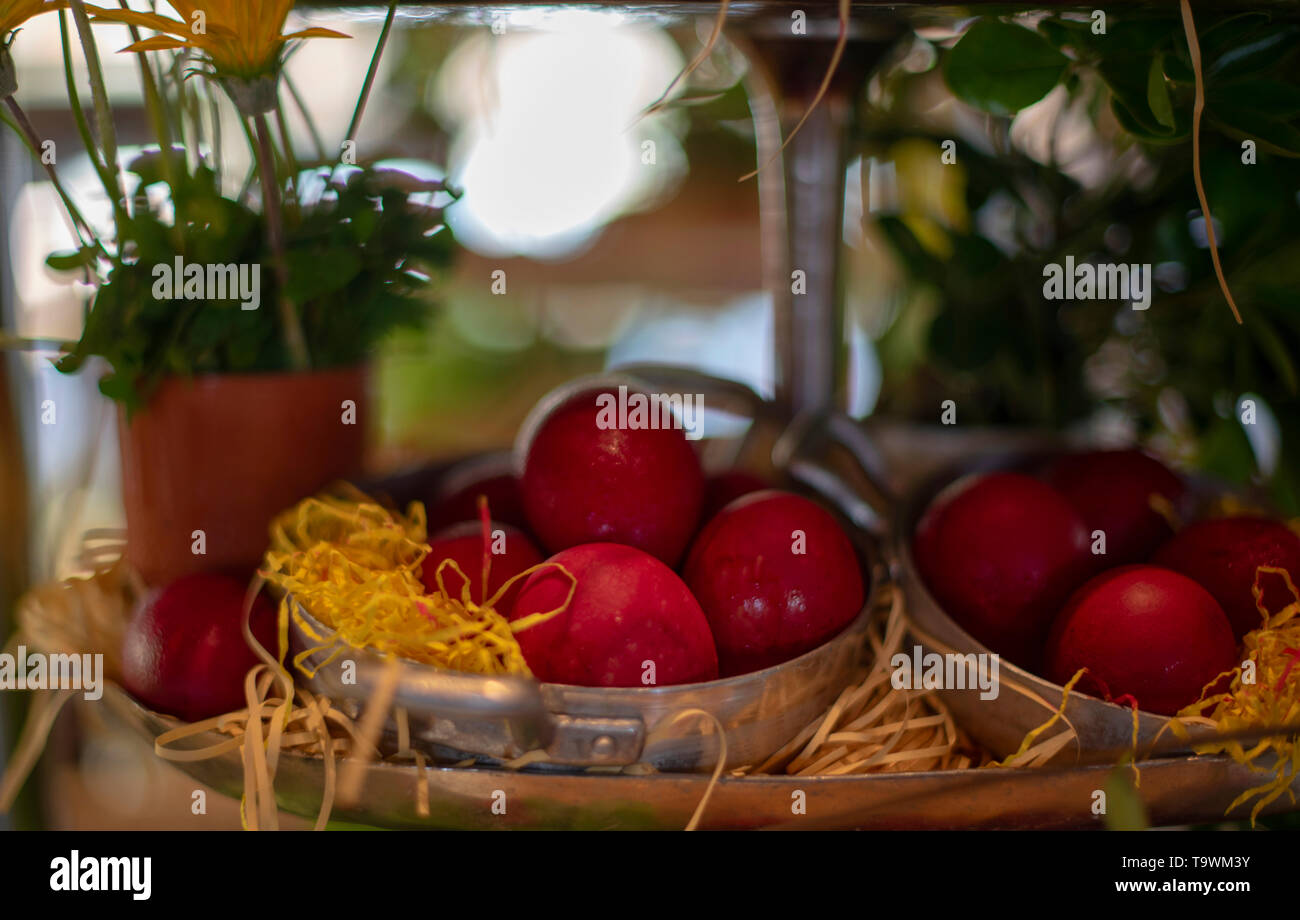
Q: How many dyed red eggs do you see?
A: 11